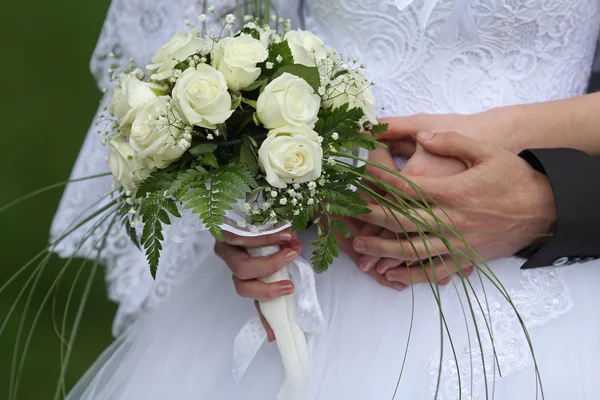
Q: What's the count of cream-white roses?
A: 10